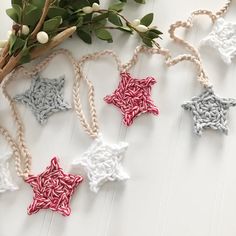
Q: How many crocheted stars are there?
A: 7